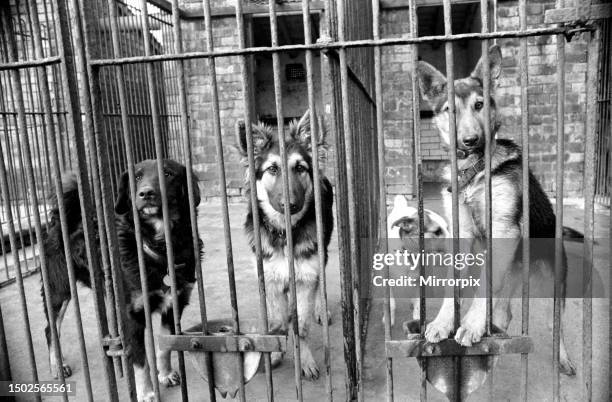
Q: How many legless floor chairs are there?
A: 0